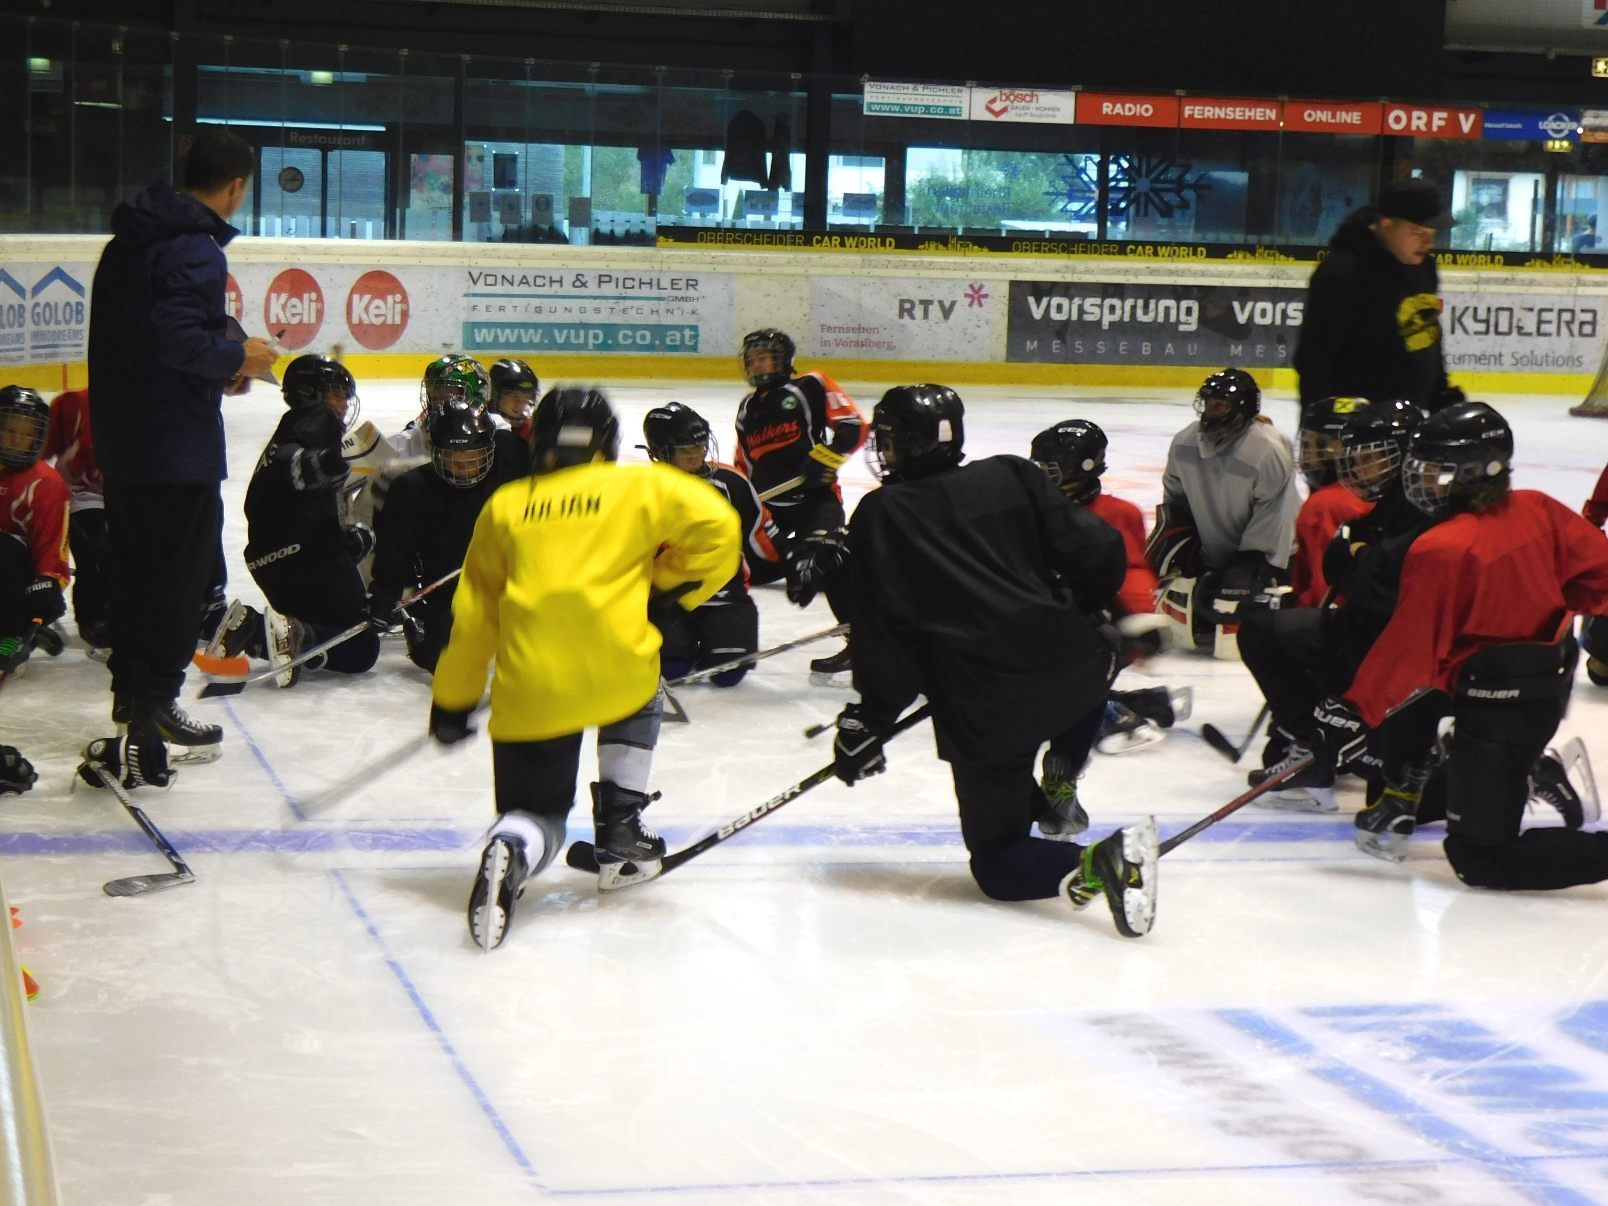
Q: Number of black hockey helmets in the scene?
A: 13